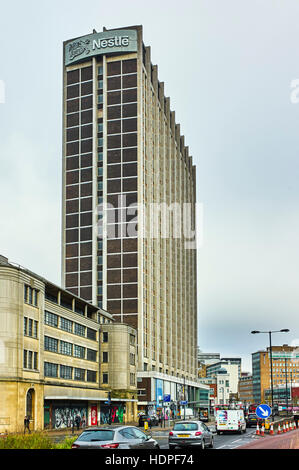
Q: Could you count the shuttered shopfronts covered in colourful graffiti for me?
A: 2